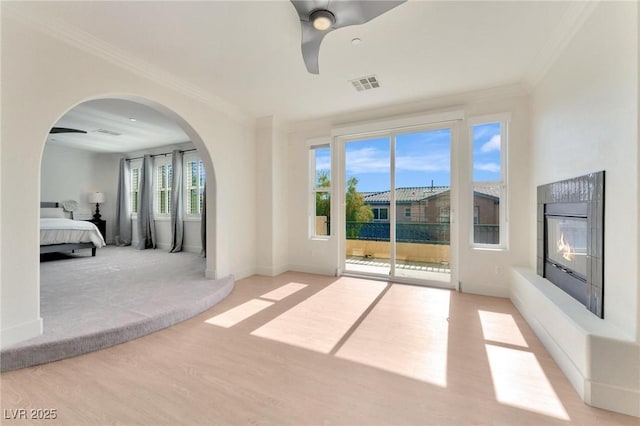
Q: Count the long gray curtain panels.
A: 4